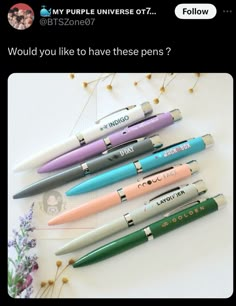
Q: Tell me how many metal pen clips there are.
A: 7